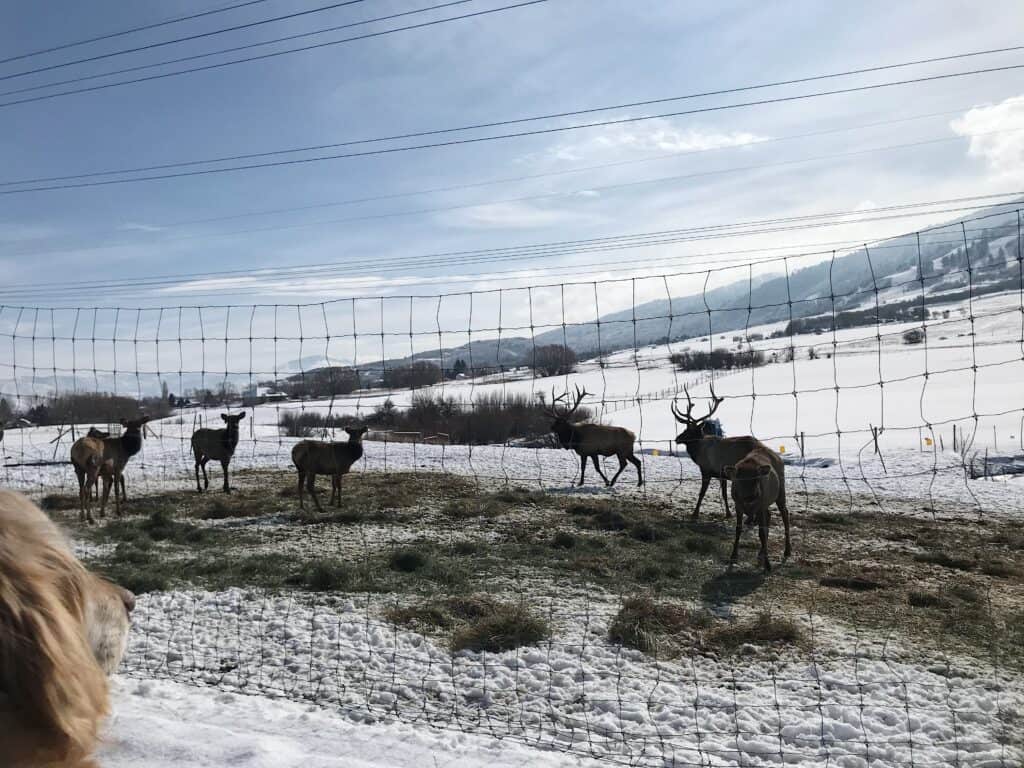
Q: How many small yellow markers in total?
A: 3